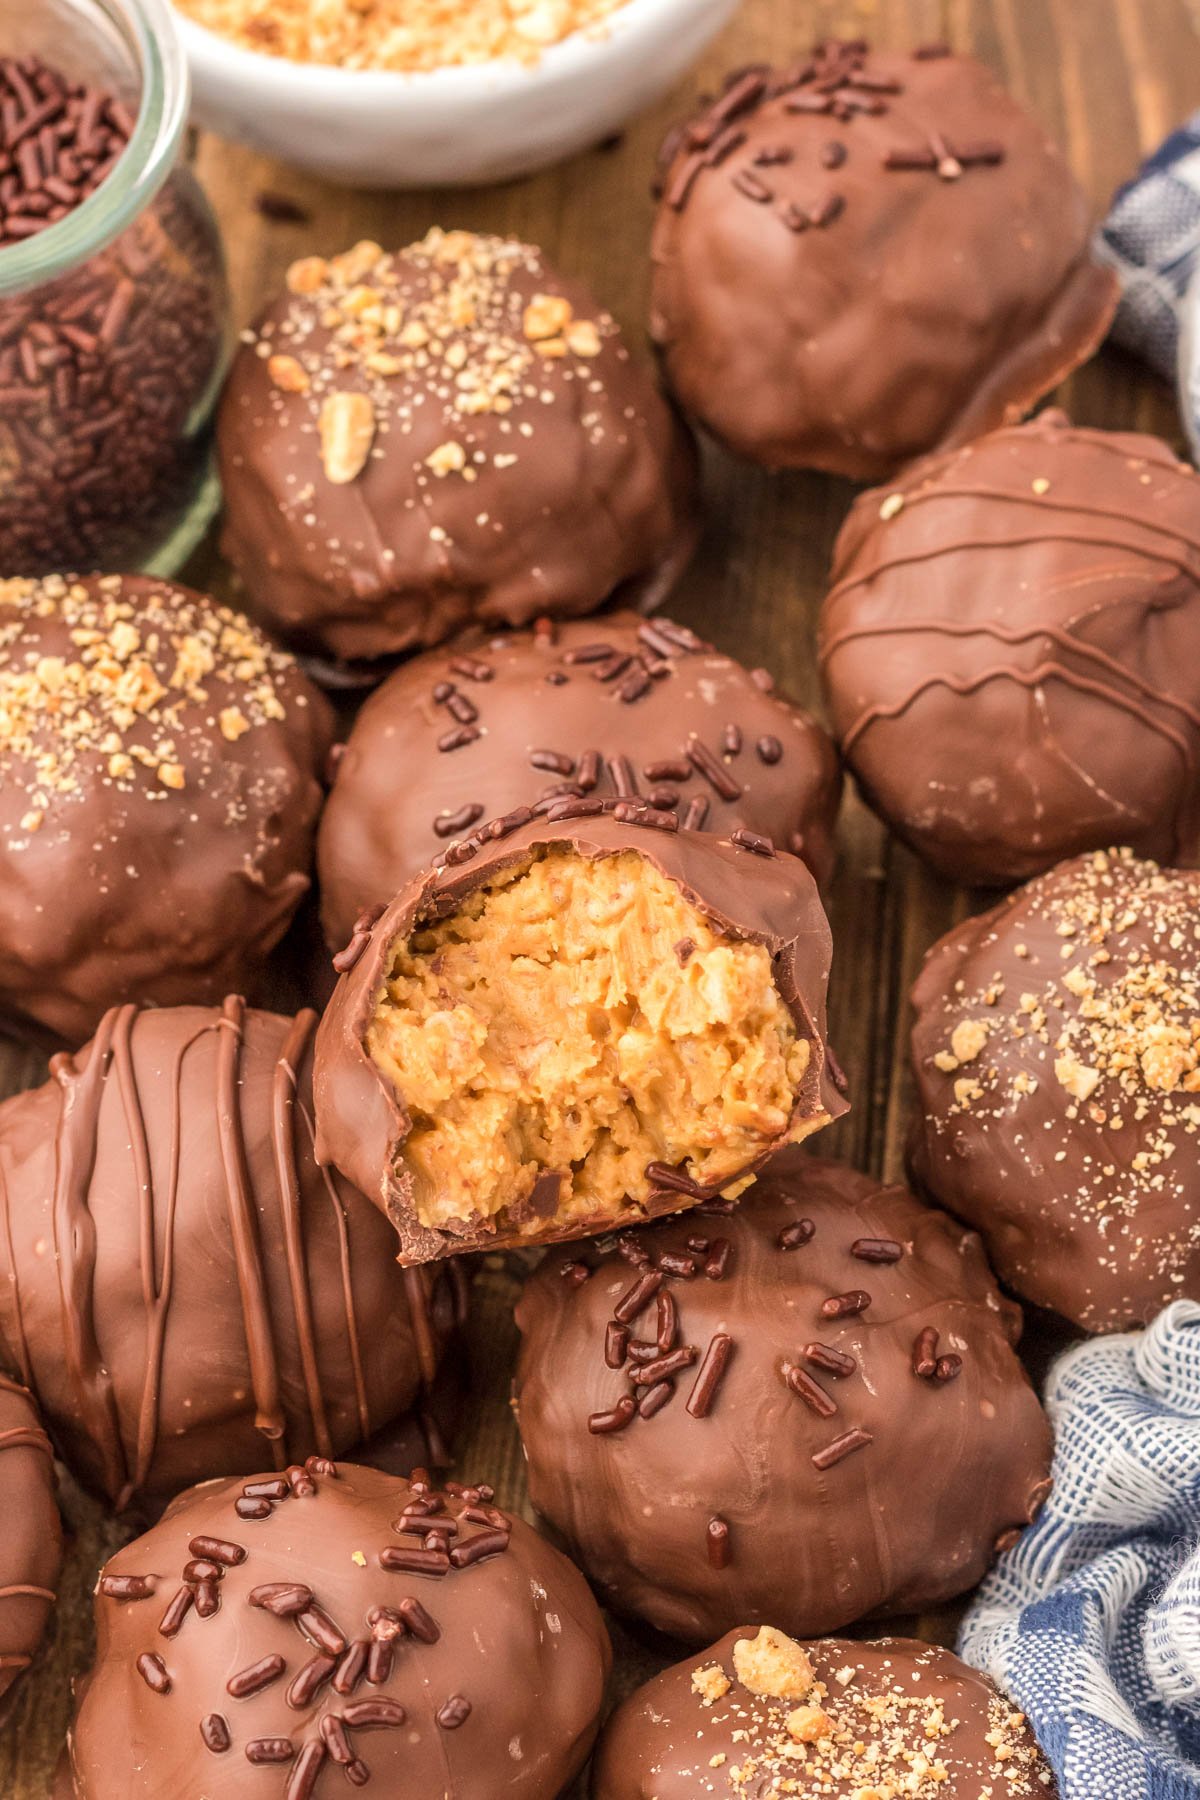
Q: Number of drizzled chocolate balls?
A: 3